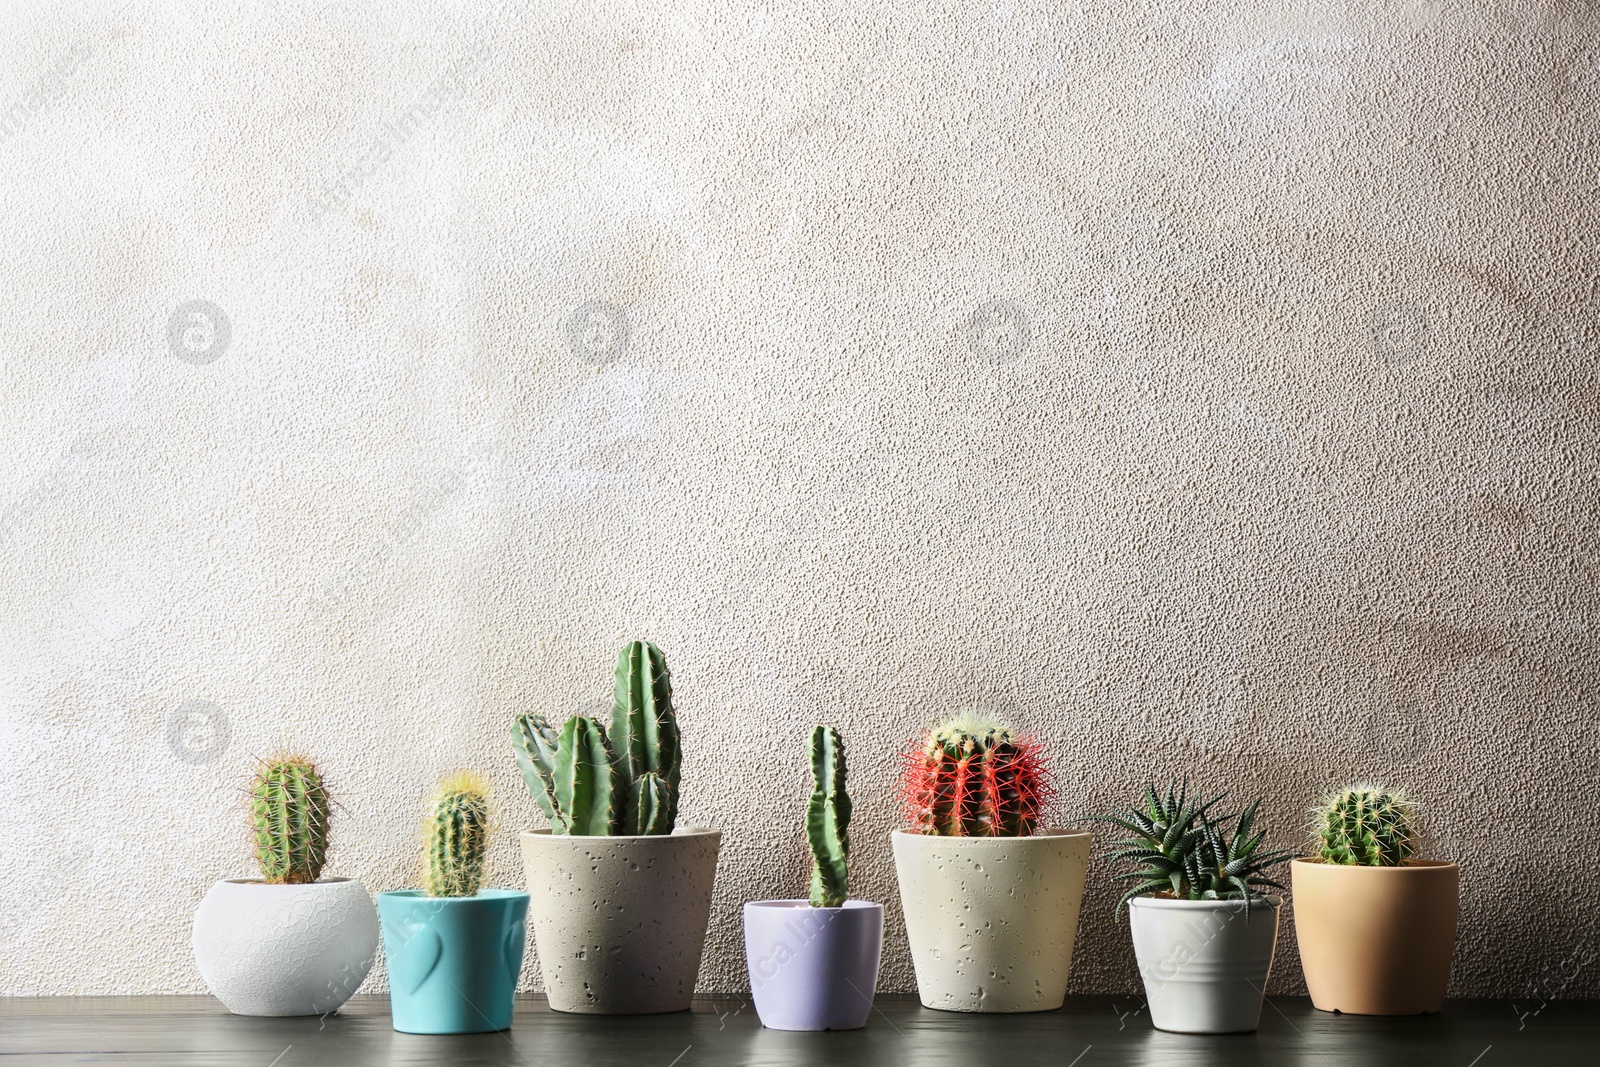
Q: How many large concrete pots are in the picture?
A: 2